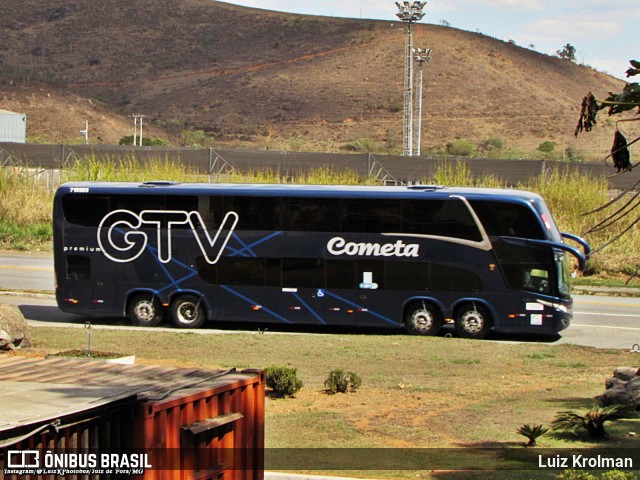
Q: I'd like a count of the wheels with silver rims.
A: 4